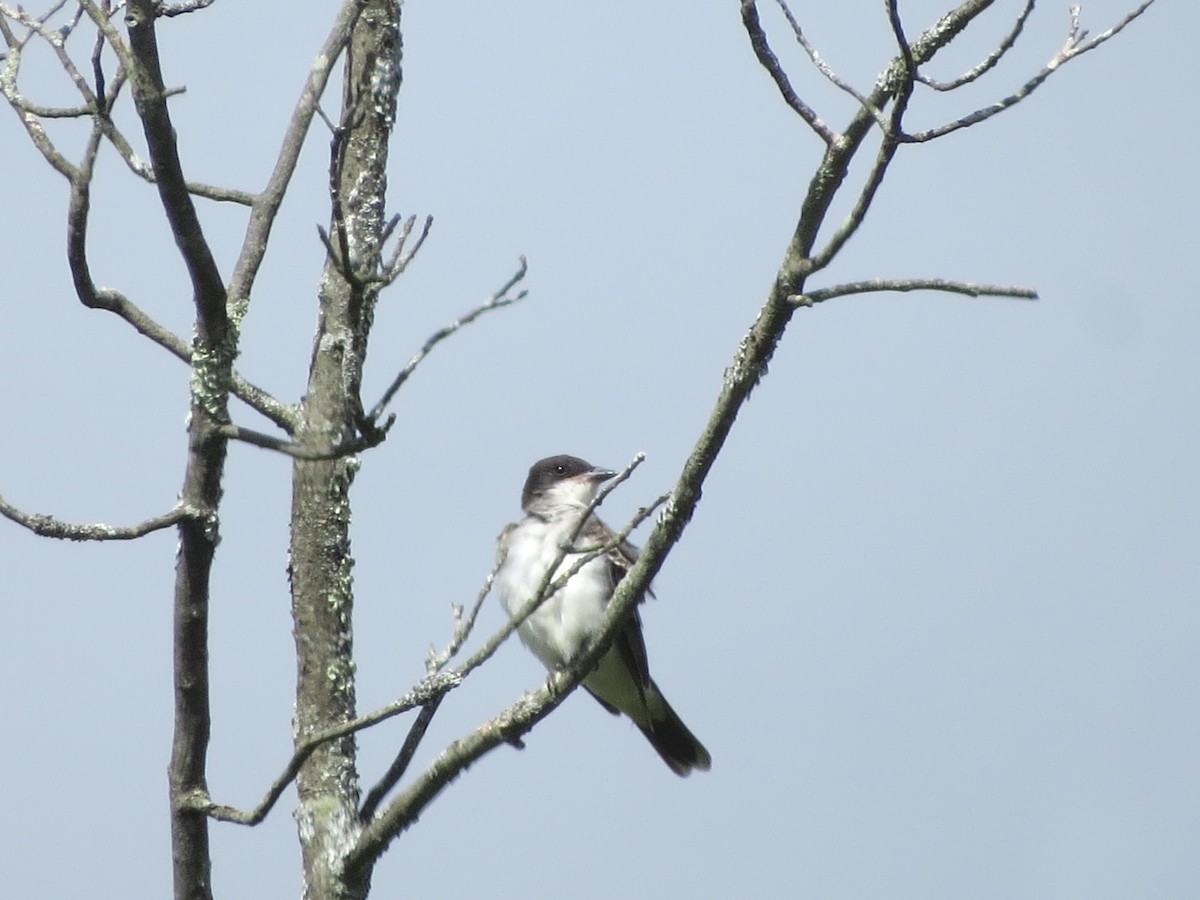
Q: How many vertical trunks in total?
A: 2